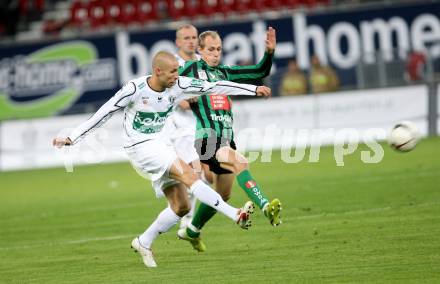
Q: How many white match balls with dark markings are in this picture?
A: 1